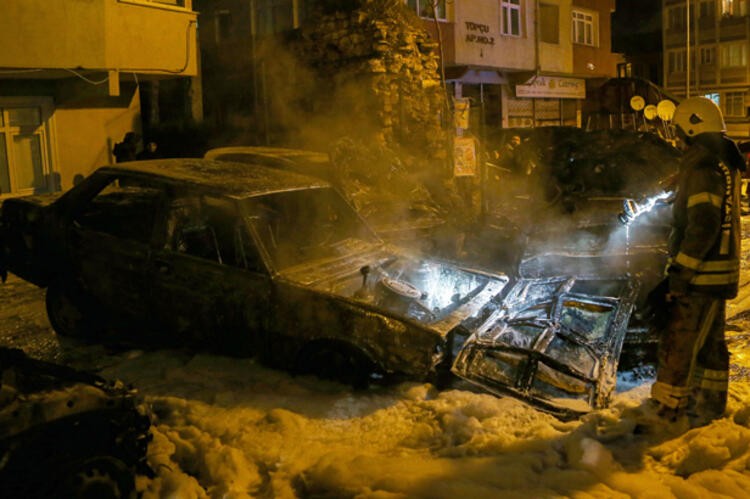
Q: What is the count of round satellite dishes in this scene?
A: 3